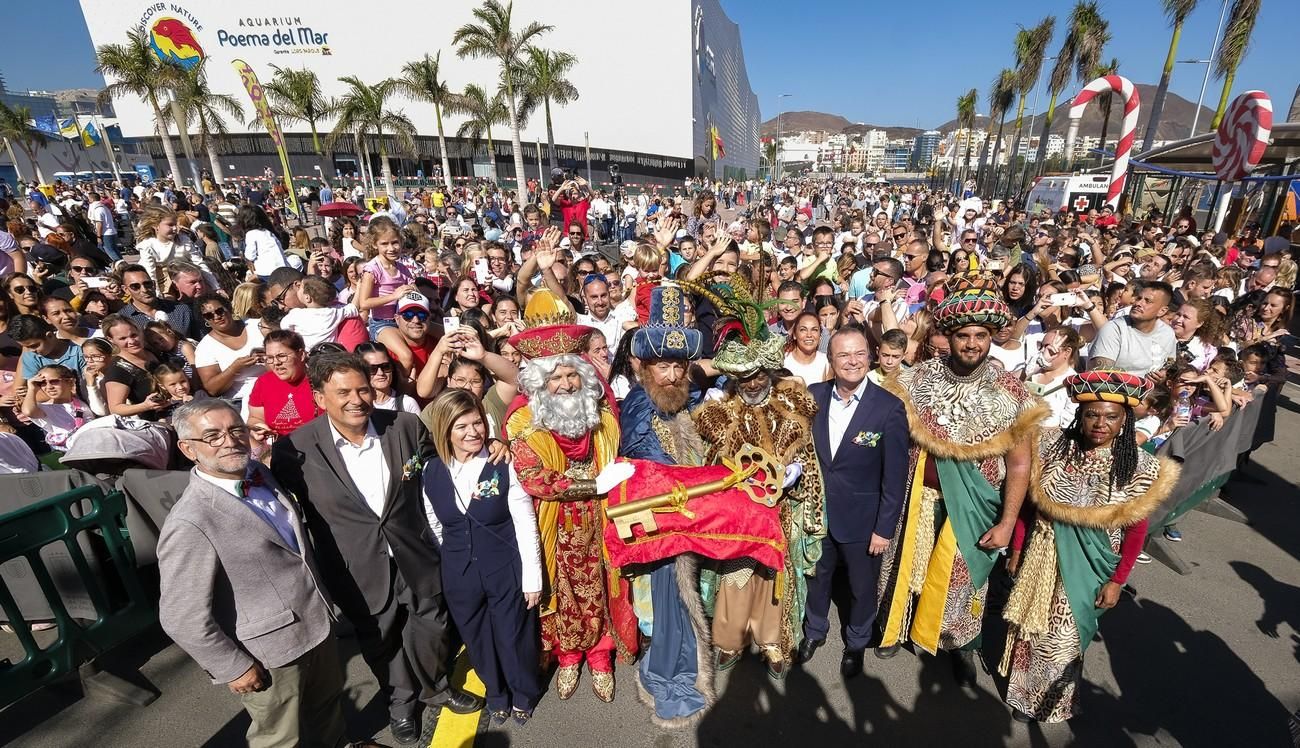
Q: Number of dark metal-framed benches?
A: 0